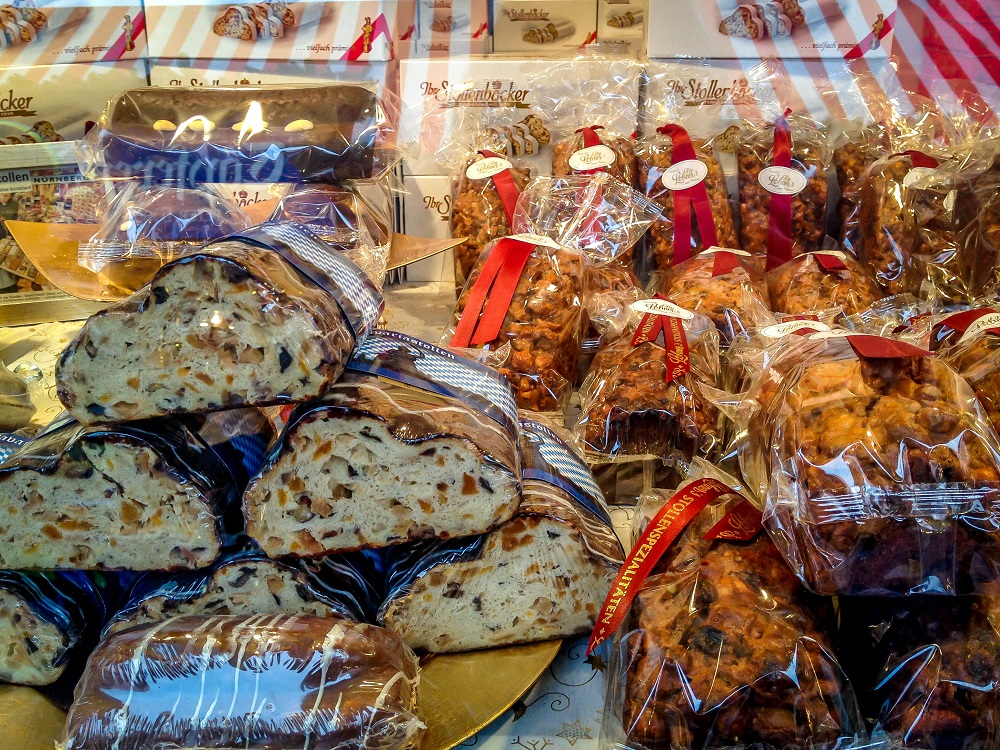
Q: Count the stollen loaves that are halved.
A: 6